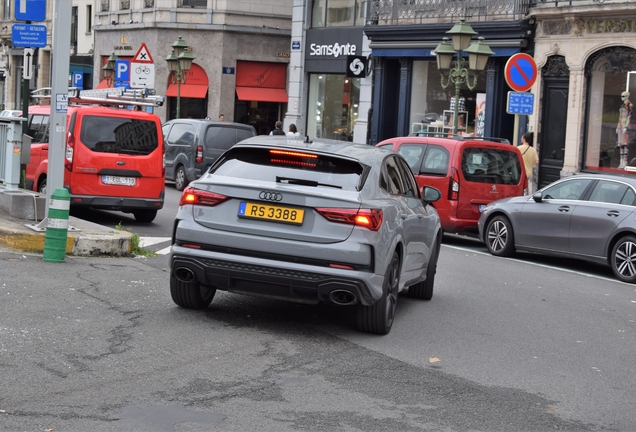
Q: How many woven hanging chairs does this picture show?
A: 0